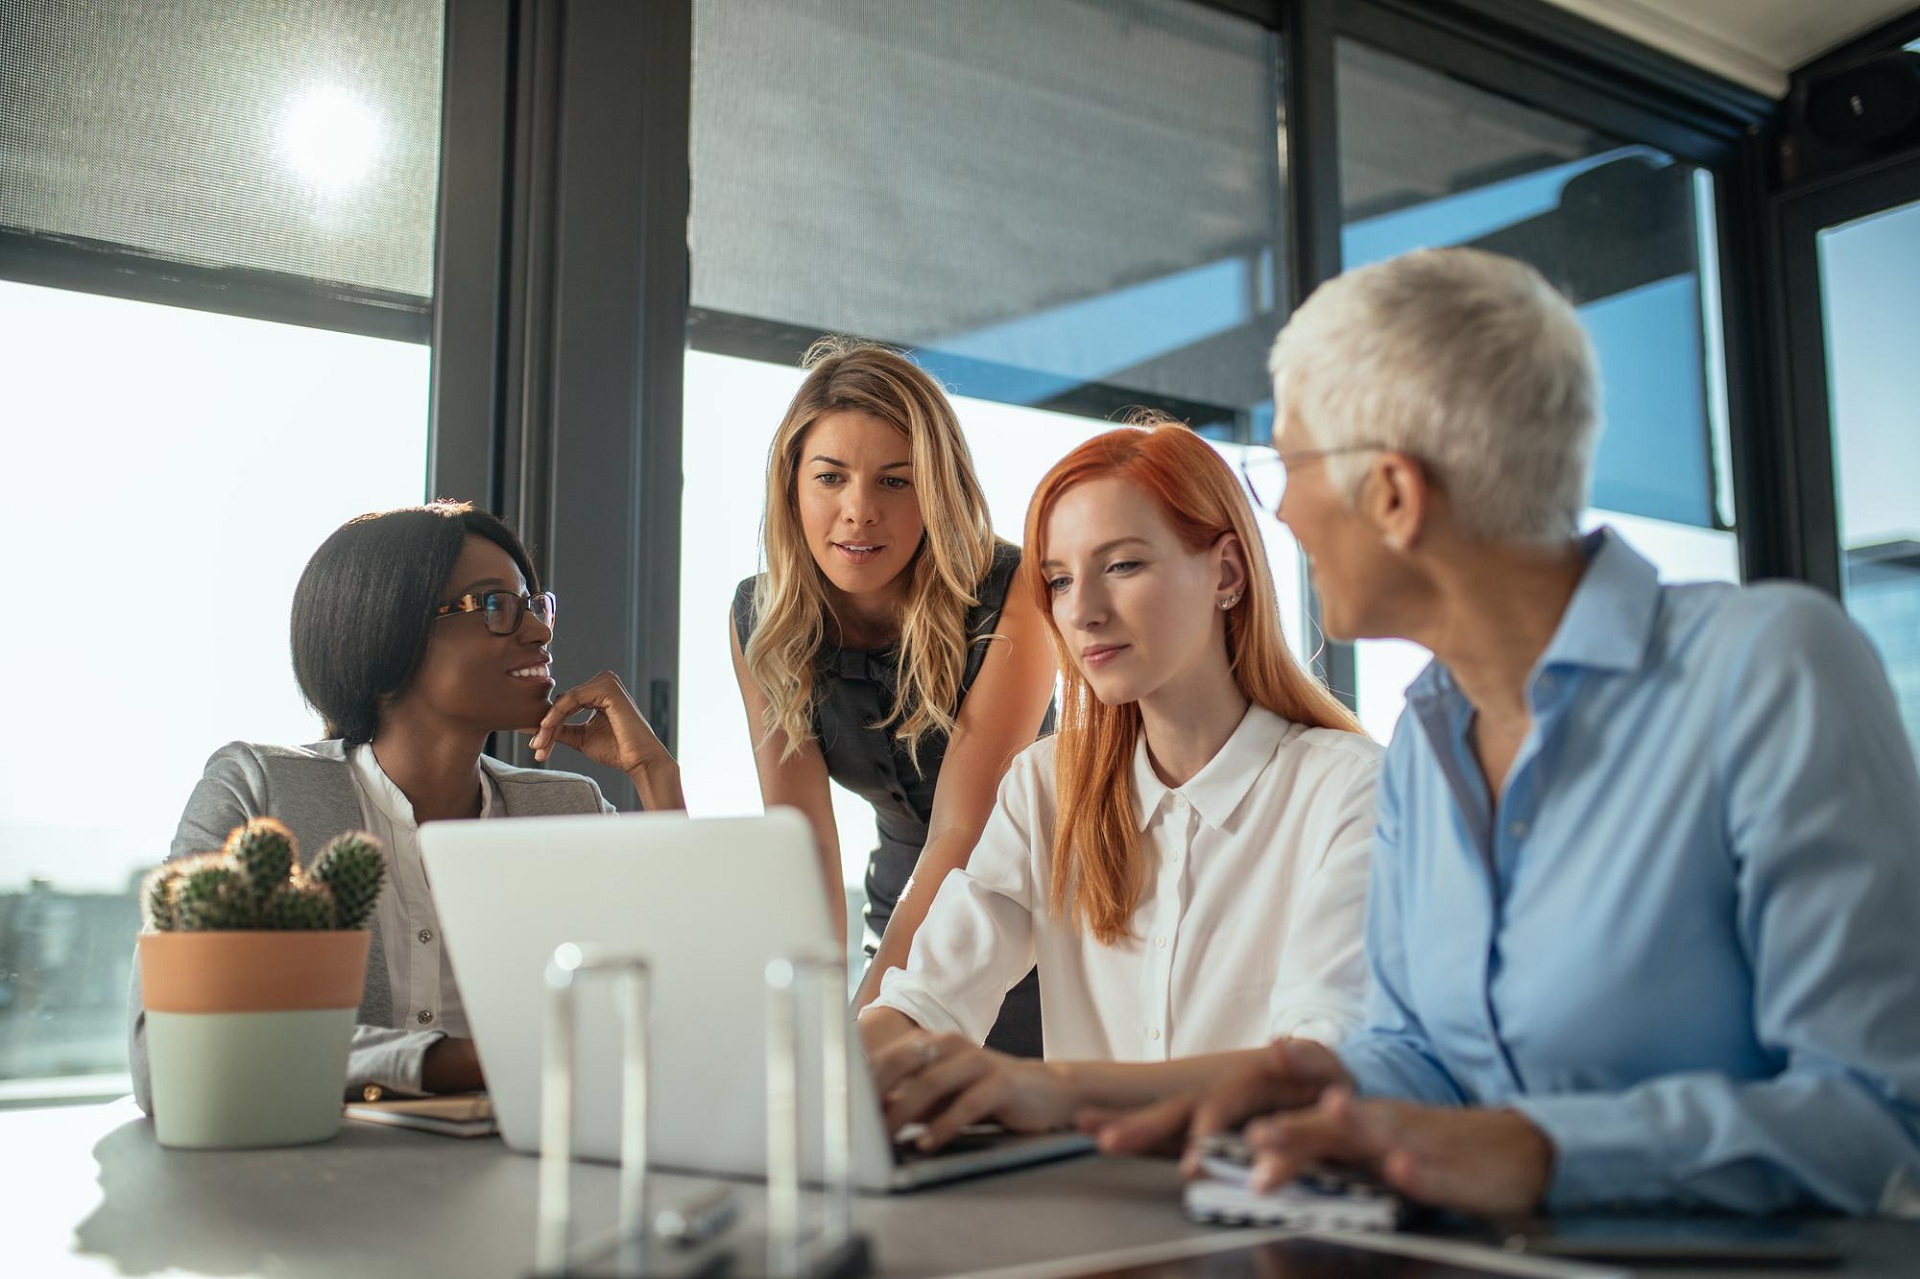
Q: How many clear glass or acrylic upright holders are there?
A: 2